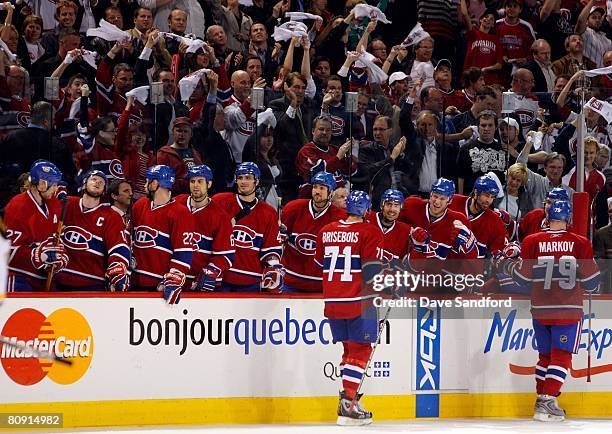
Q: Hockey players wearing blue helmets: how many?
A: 12